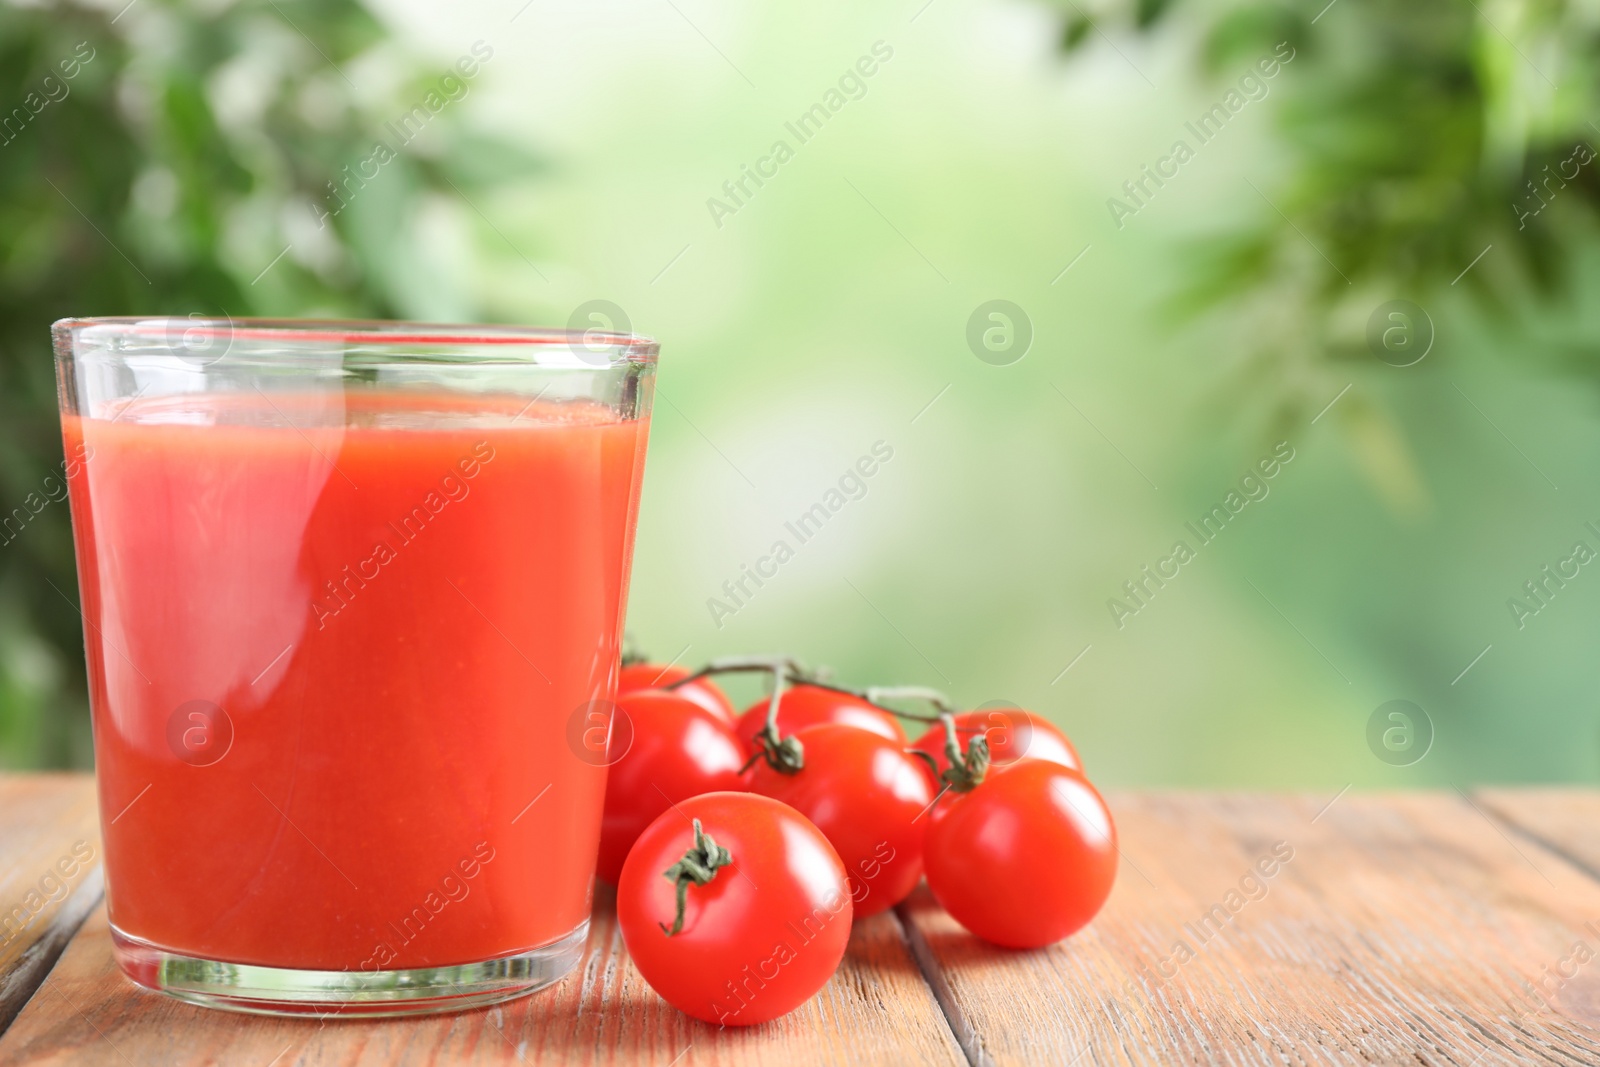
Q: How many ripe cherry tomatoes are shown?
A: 7